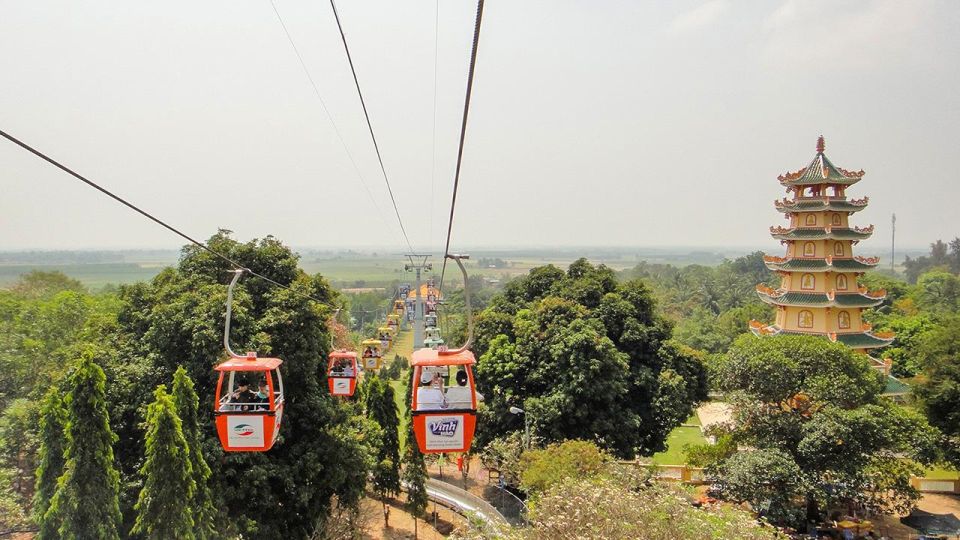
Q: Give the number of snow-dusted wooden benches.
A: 0